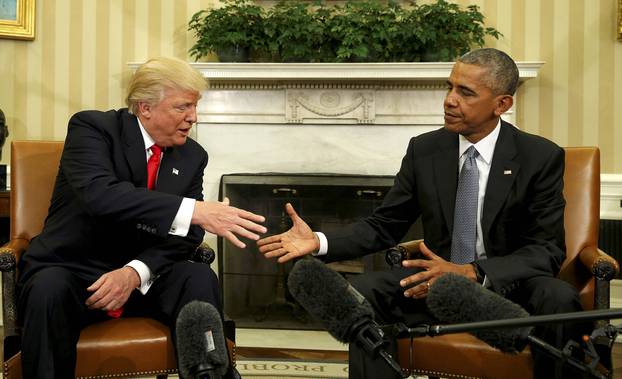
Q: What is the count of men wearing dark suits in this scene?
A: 2